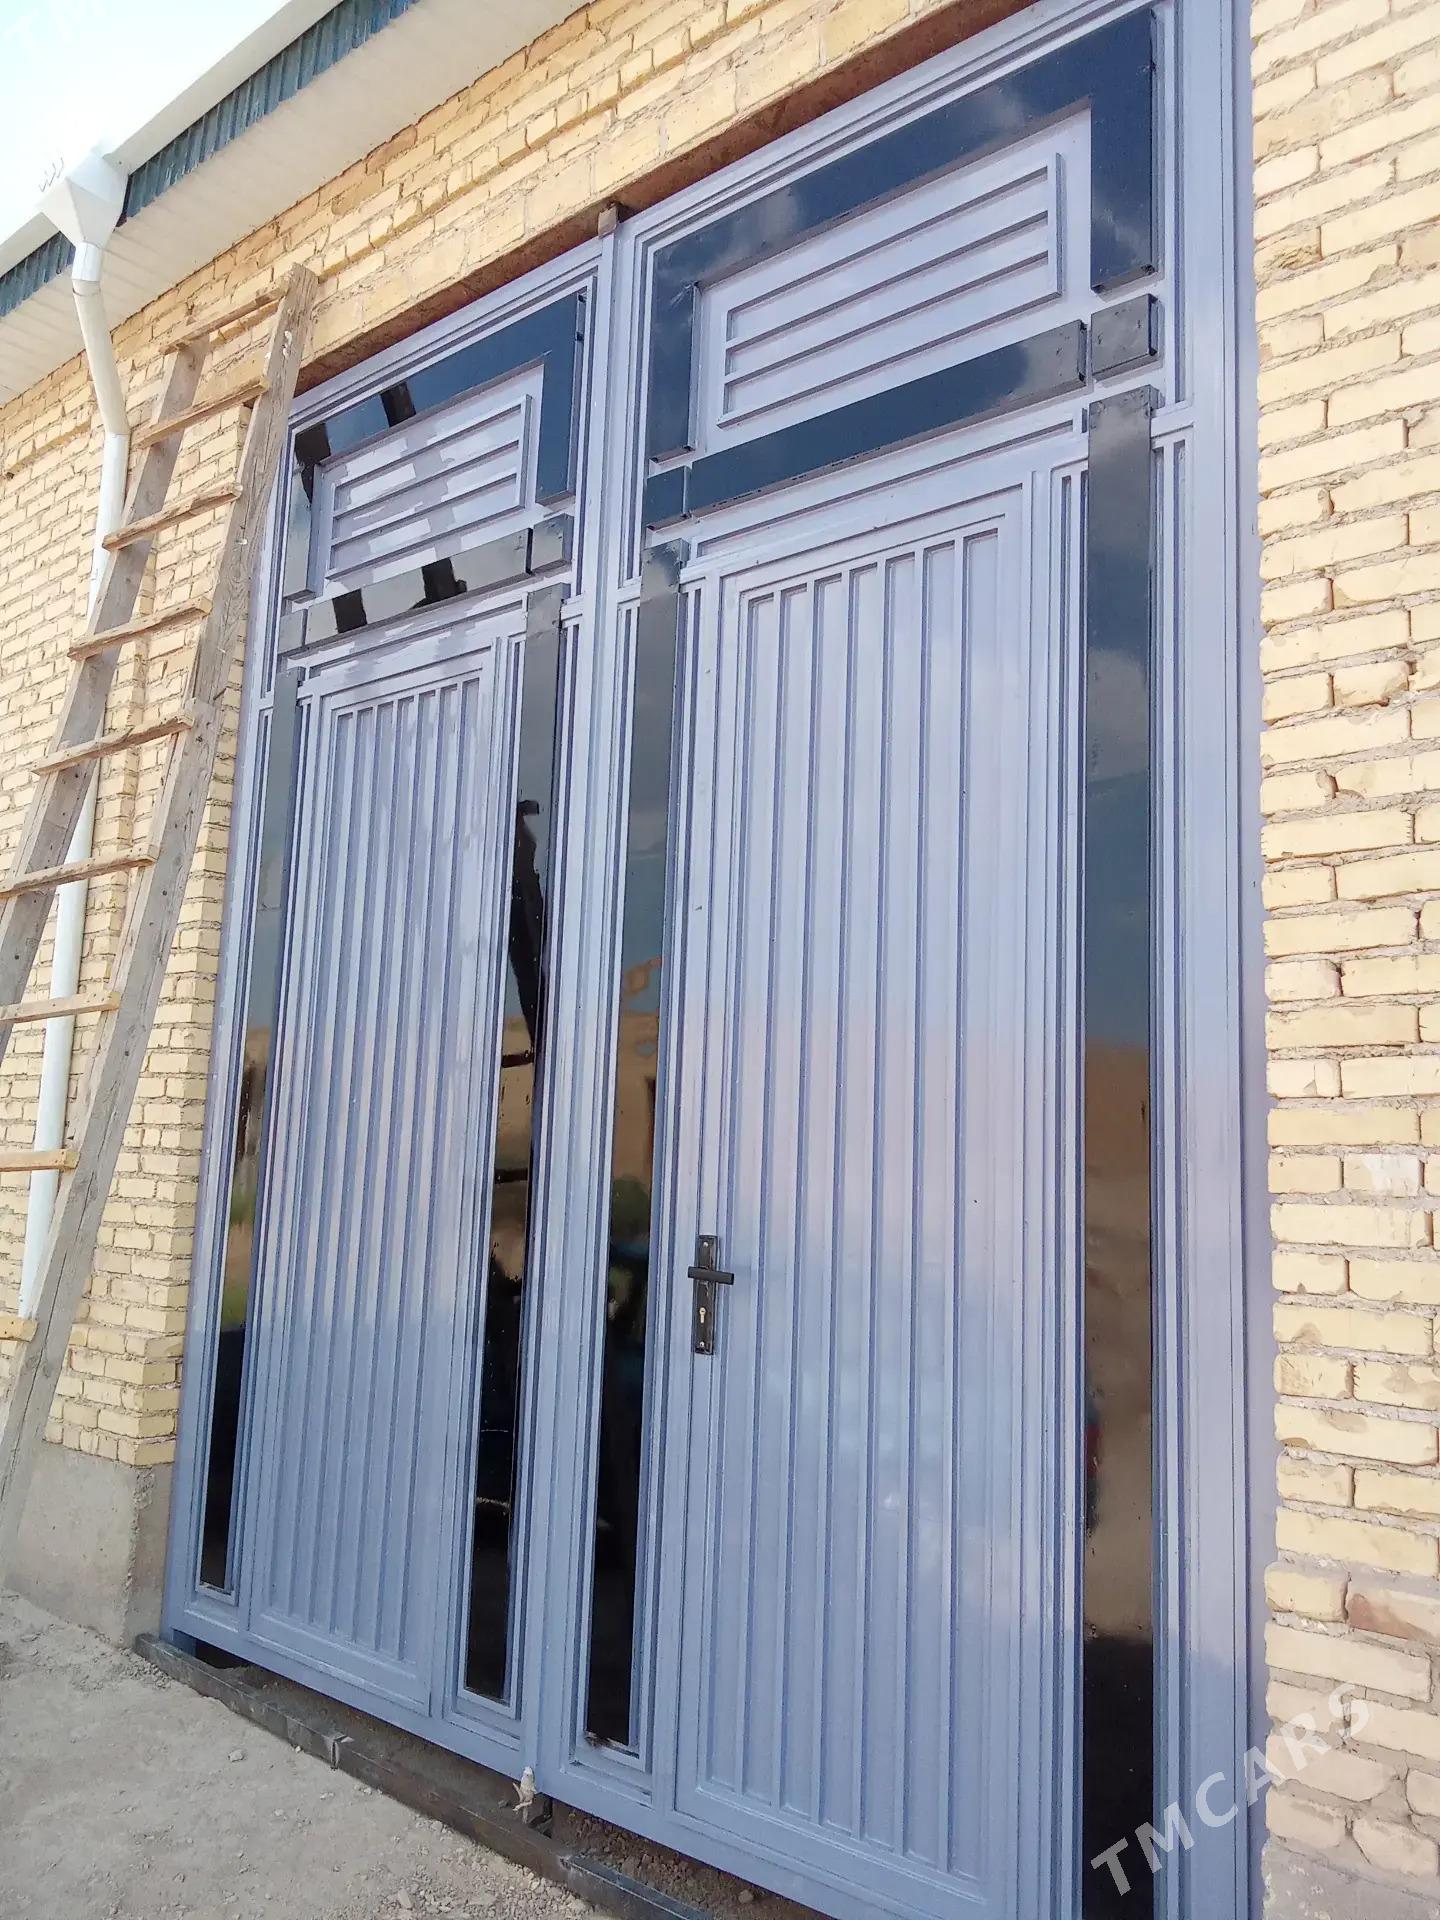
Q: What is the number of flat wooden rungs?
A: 9